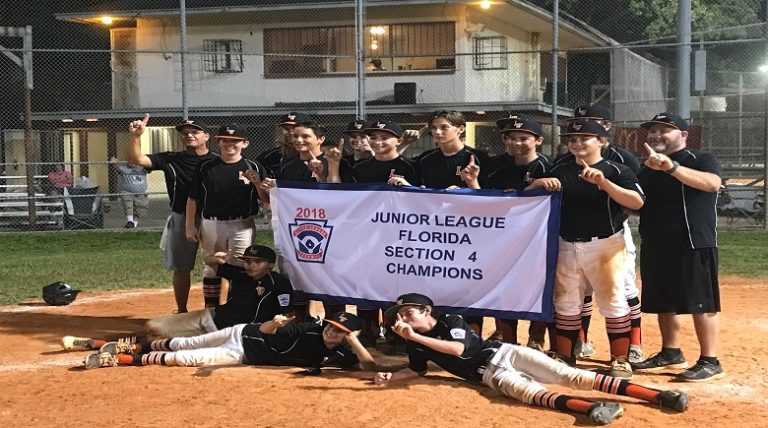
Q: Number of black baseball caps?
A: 13